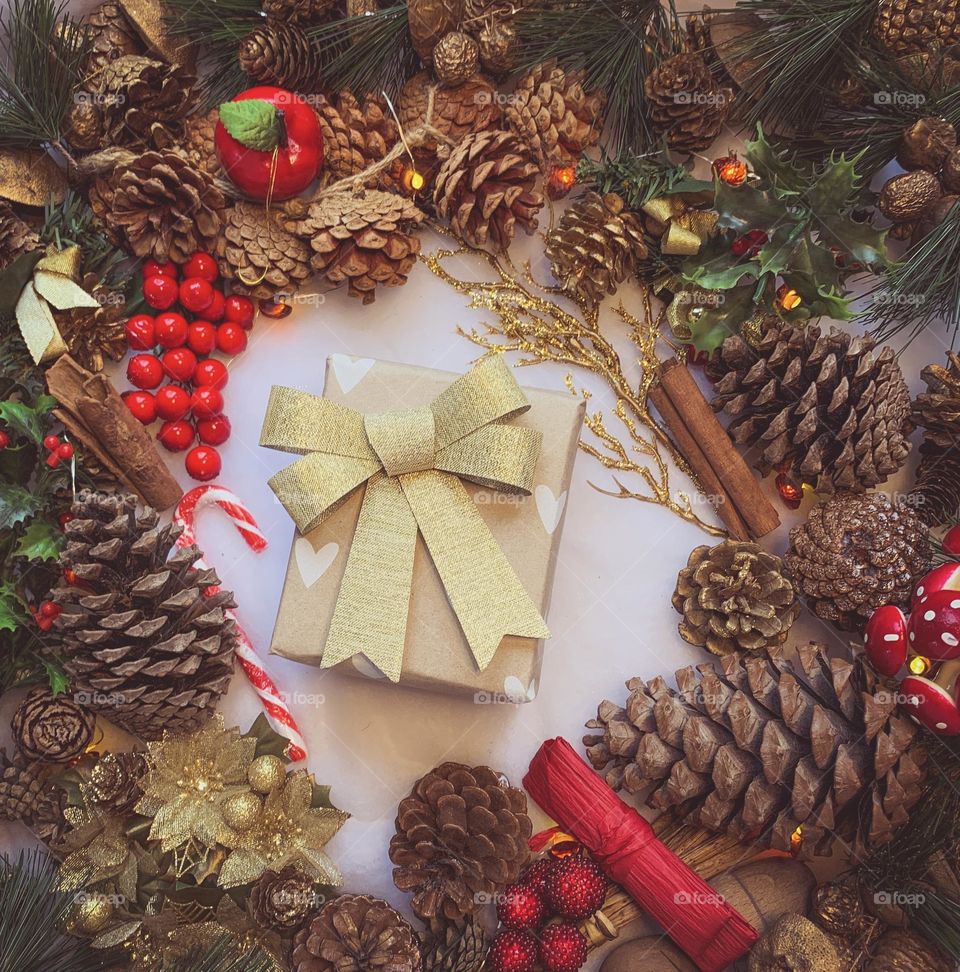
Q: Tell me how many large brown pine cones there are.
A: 3